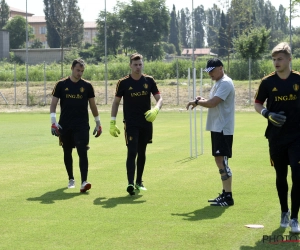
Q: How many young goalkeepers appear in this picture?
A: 3